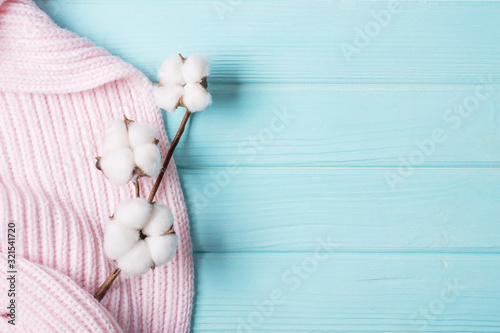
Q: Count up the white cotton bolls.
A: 3